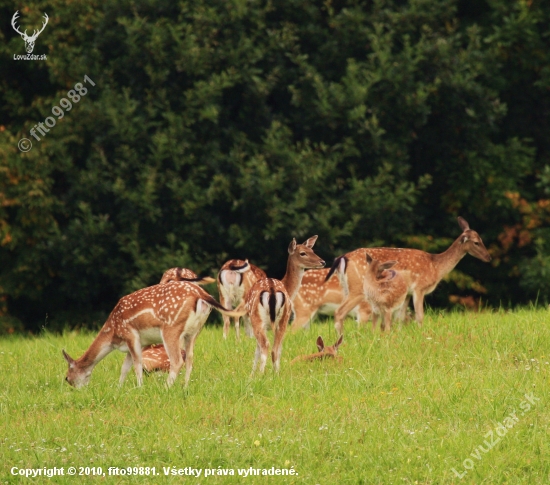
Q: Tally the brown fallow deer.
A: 9